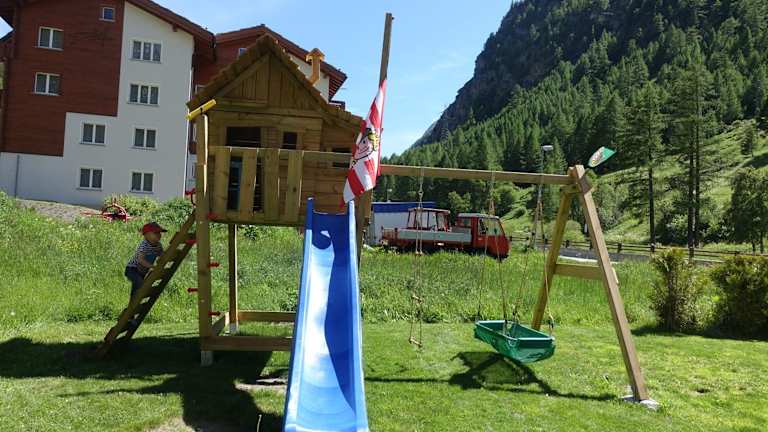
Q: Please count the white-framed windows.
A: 9